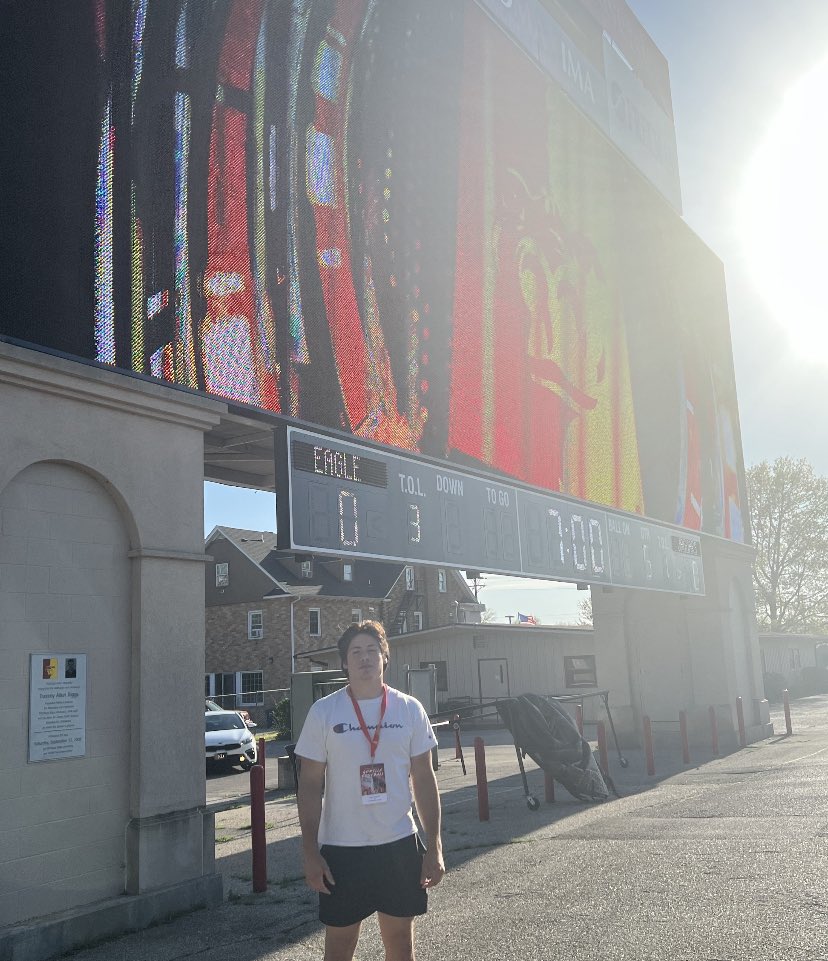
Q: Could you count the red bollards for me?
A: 12